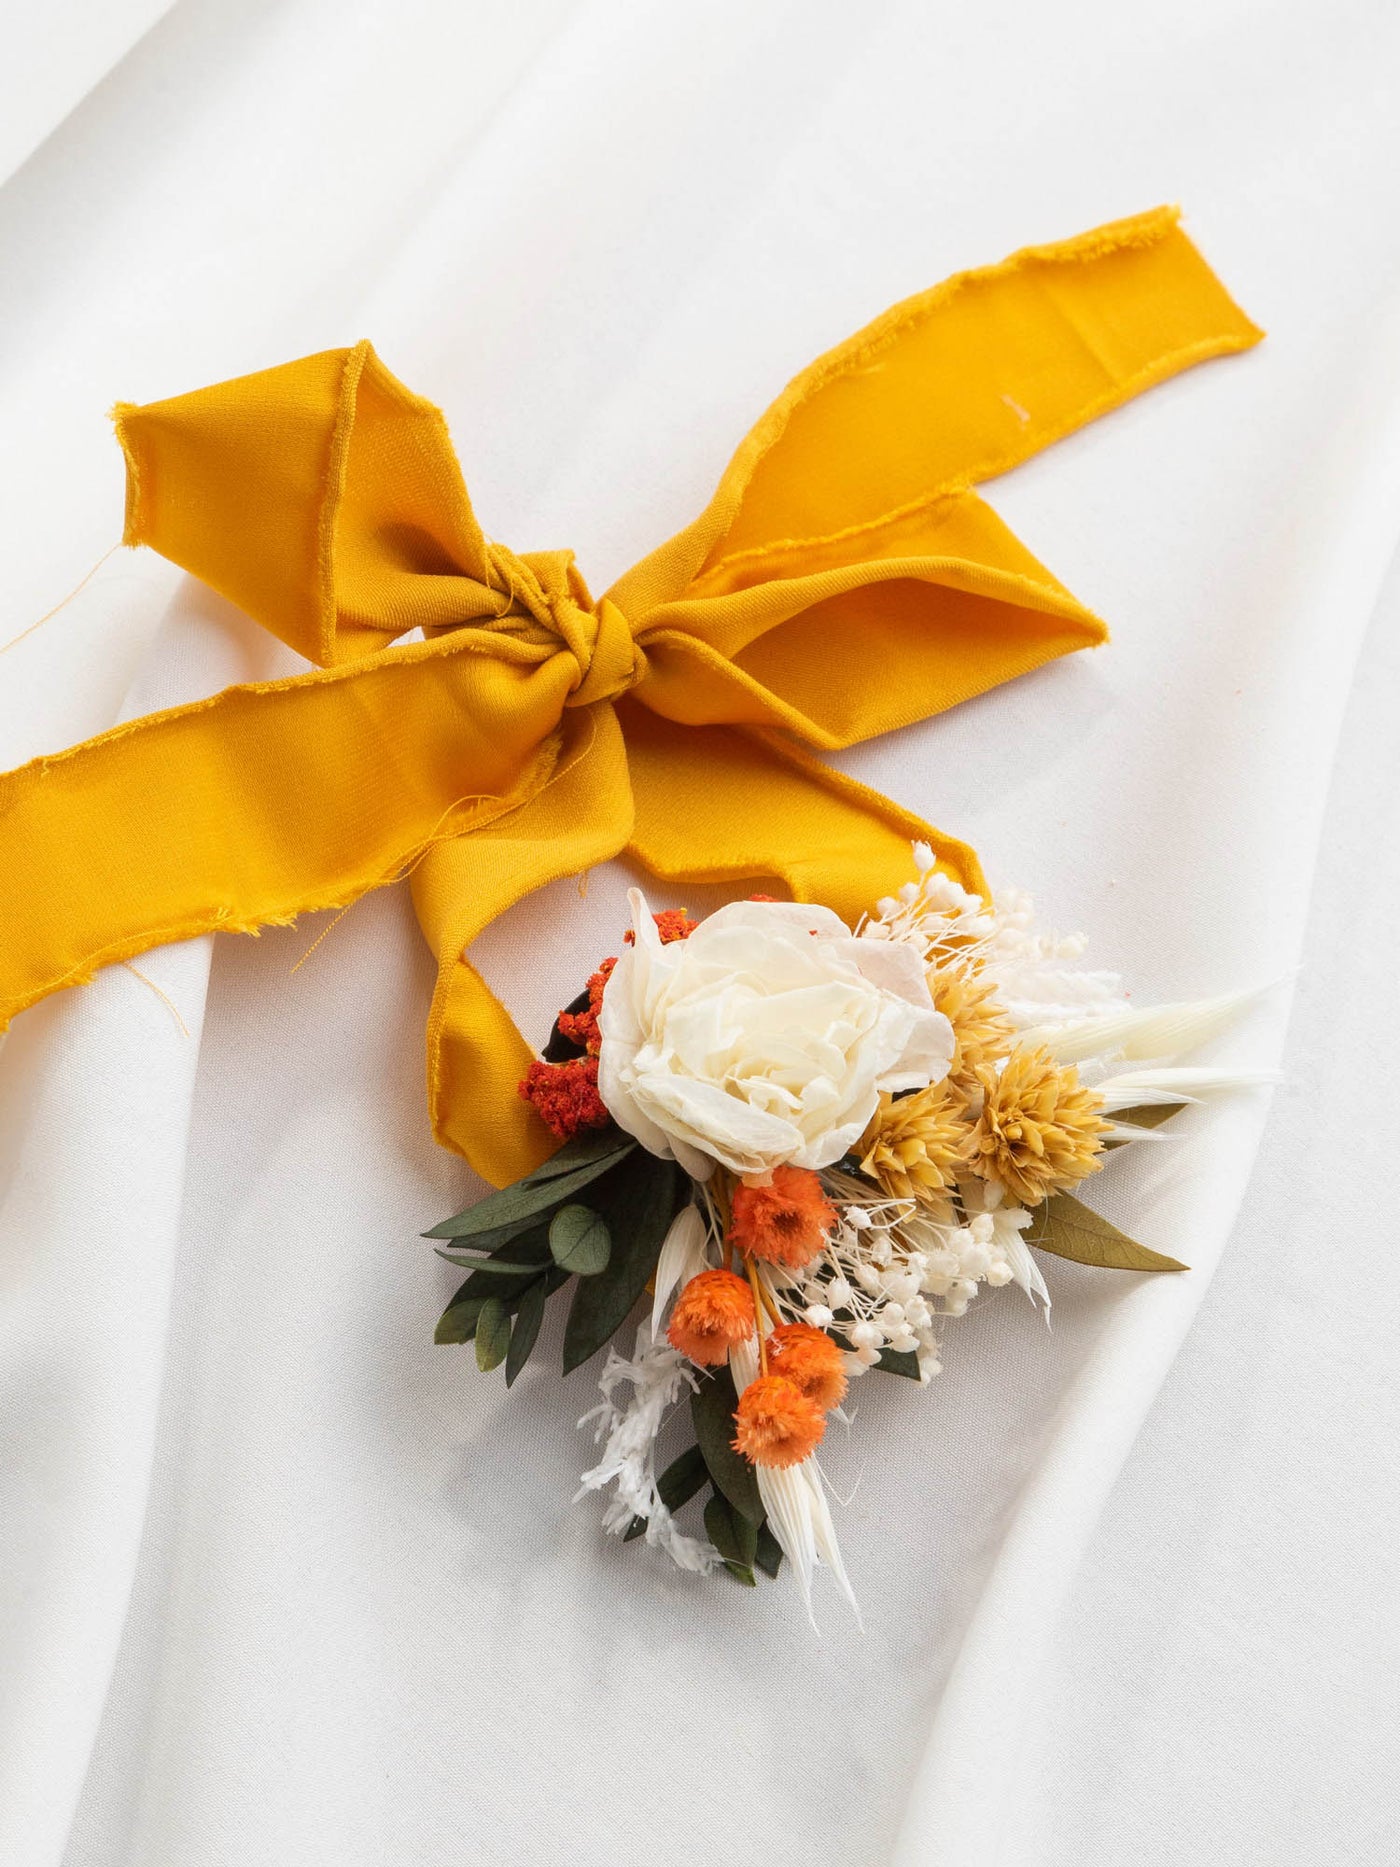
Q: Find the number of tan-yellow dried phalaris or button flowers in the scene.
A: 3